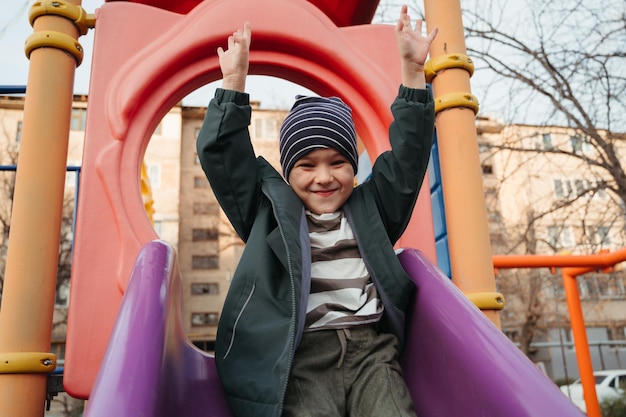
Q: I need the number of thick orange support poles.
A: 2